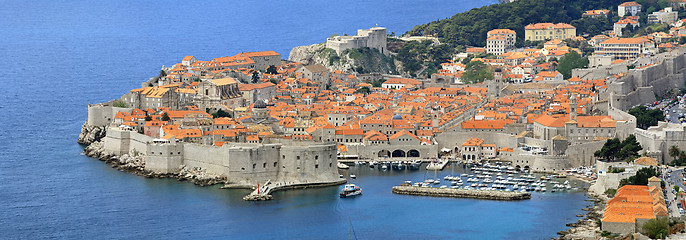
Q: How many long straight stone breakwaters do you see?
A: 1